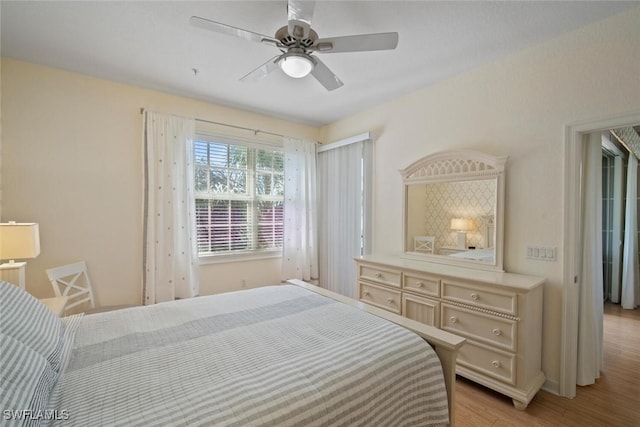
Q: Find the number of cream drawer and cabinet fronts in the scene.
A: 7